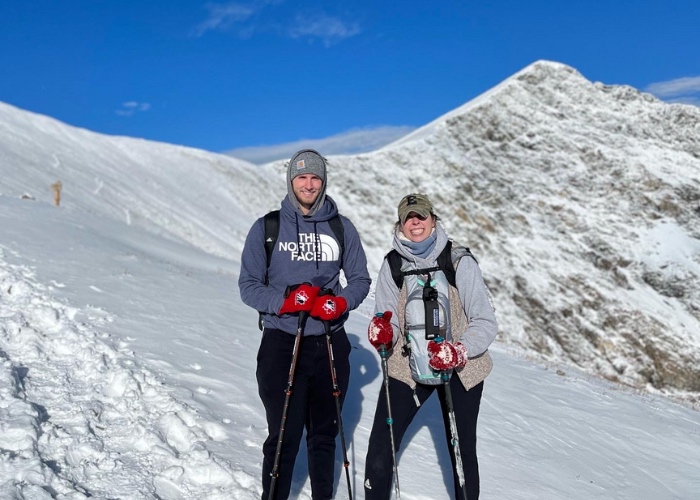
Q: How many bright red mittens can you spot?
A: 4